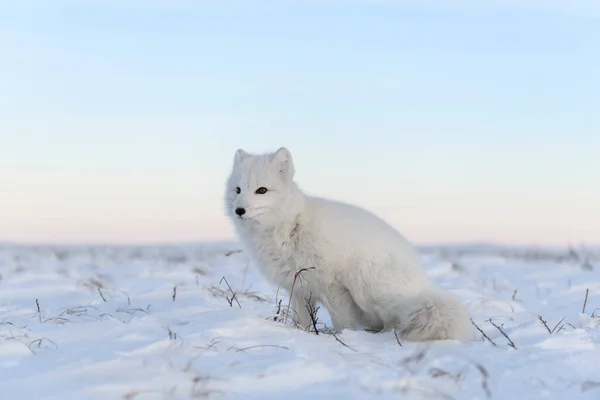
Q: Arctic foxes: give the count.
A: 1